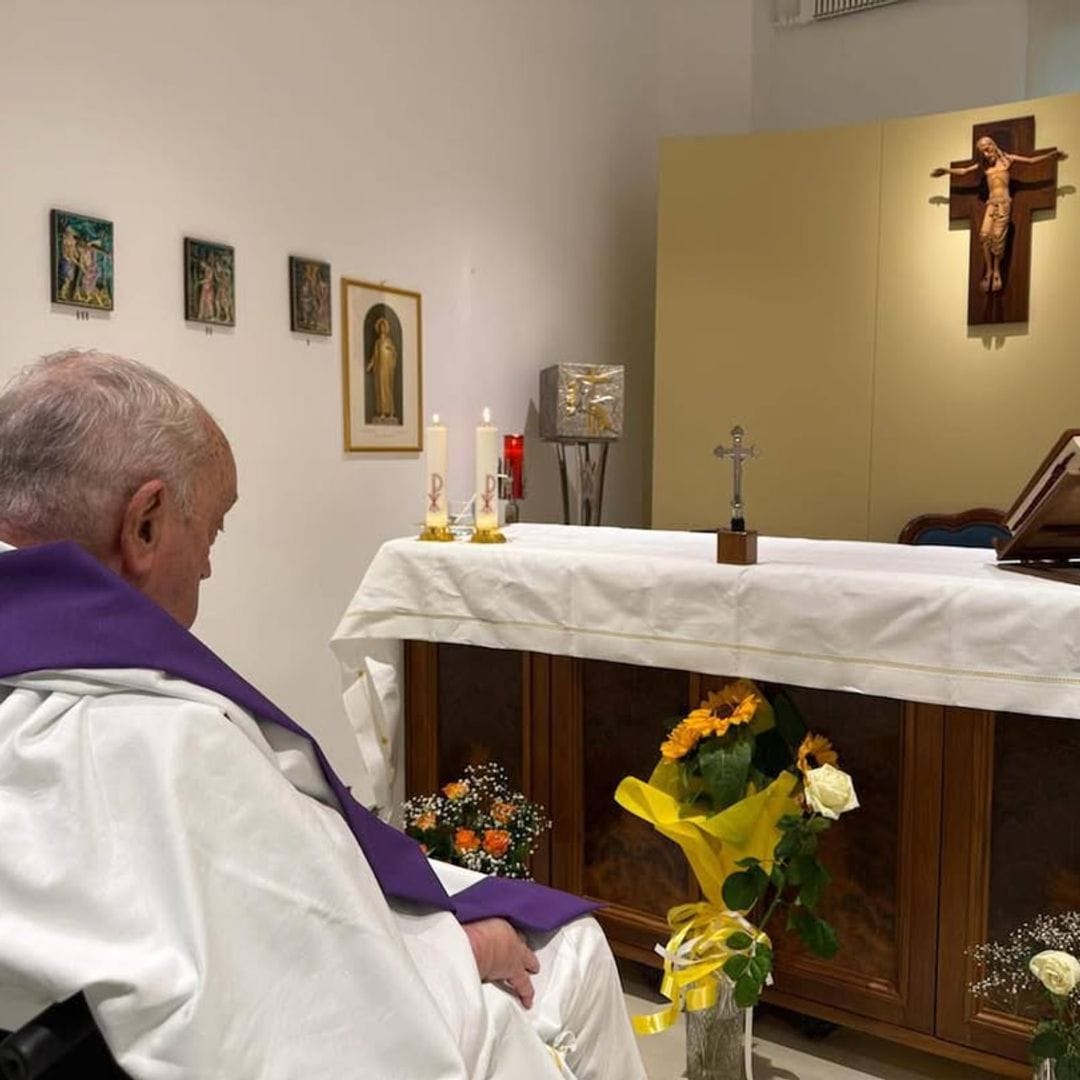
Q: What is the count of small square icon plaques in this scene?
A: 3